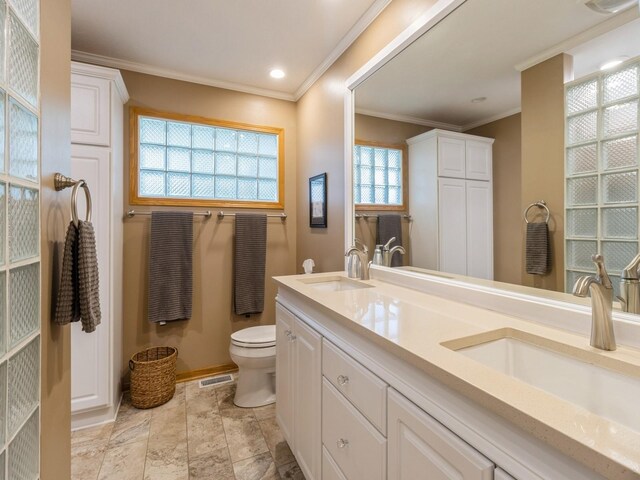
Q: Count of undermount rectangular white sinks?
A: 2